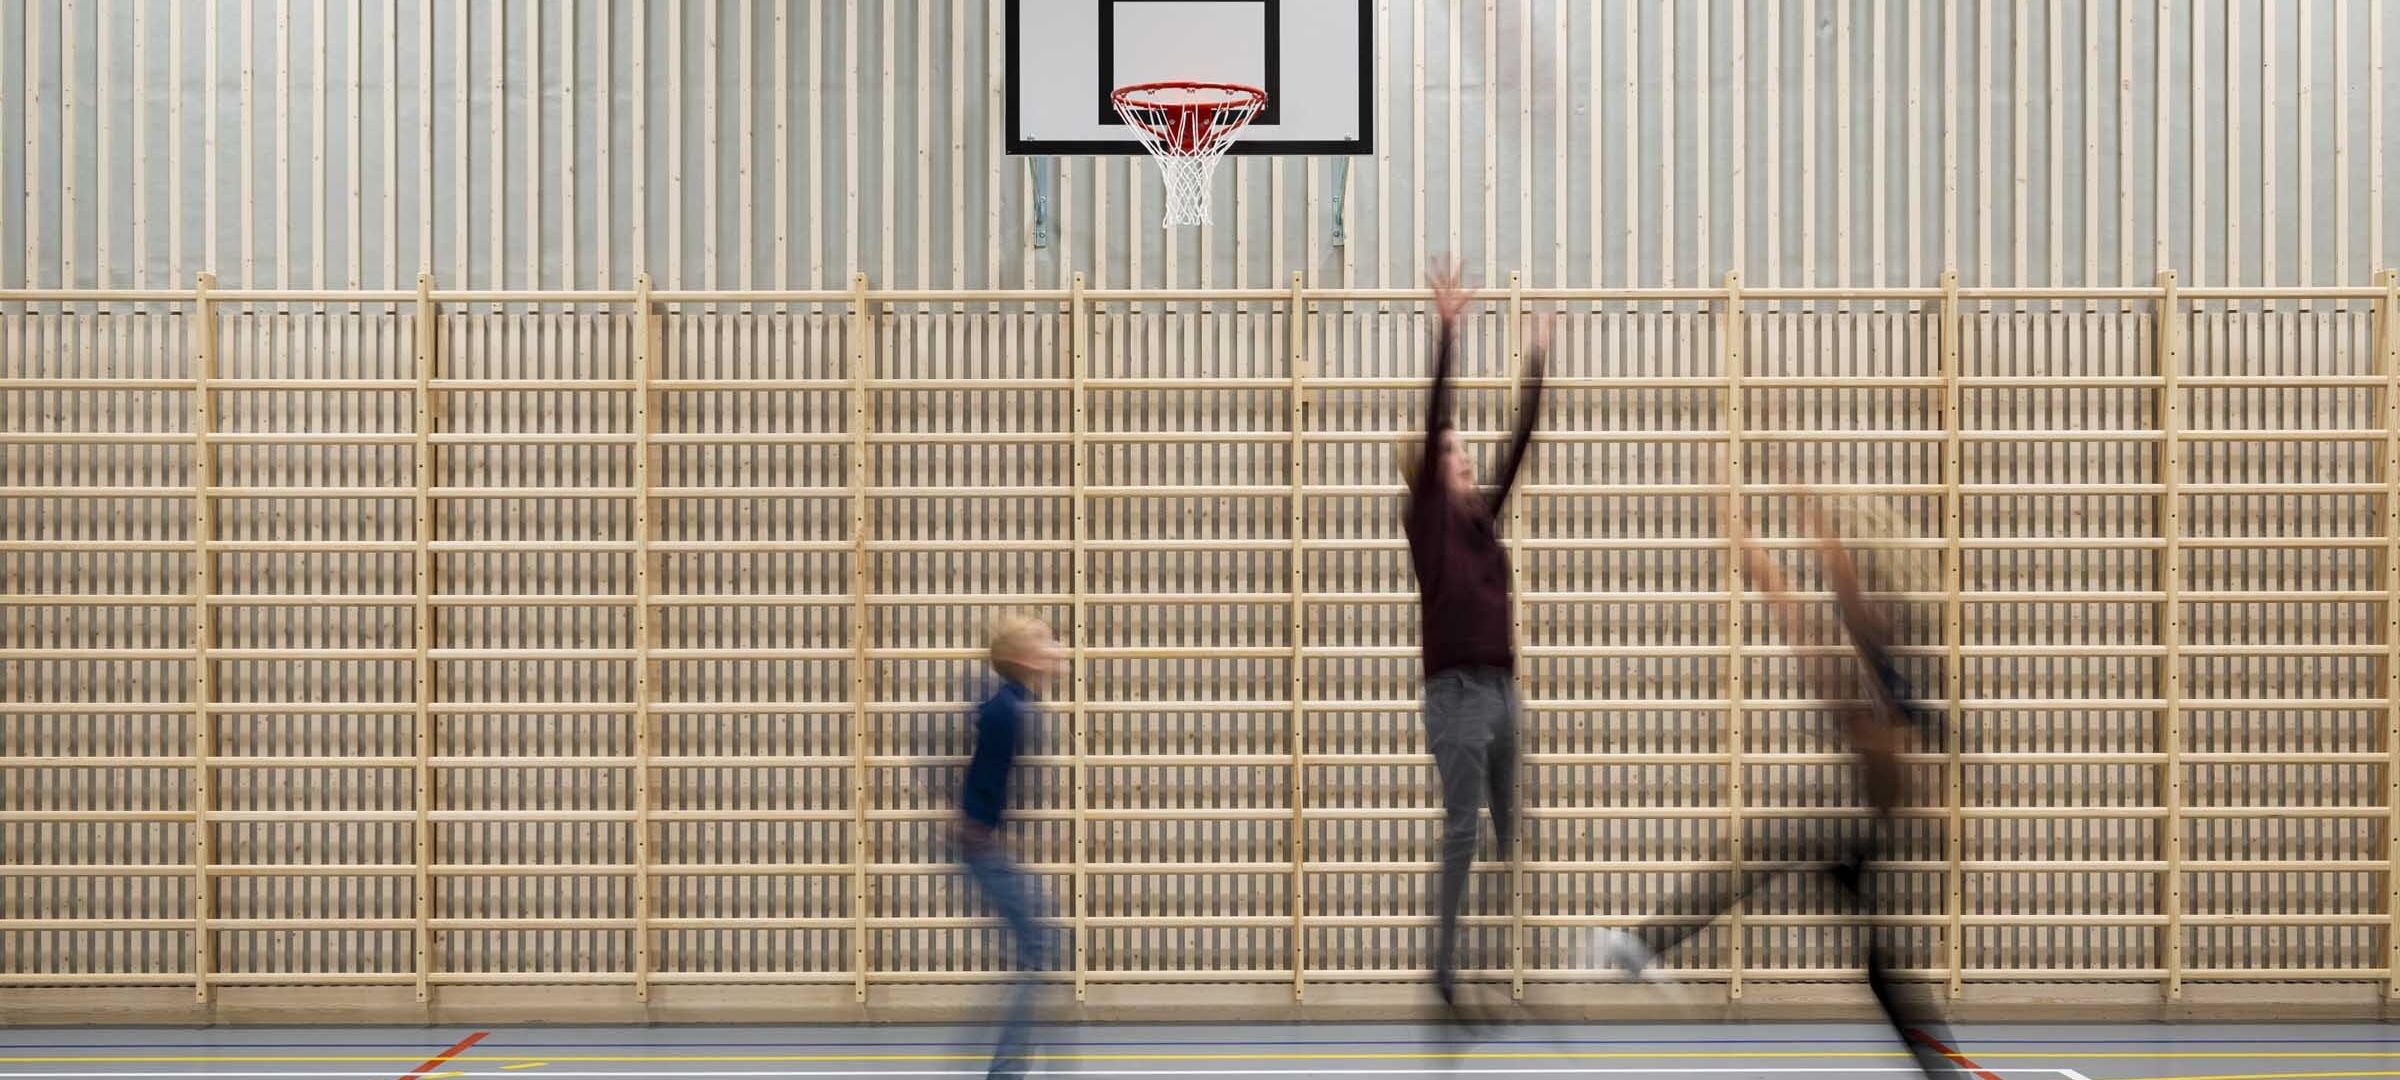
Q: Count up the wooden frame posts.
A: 11